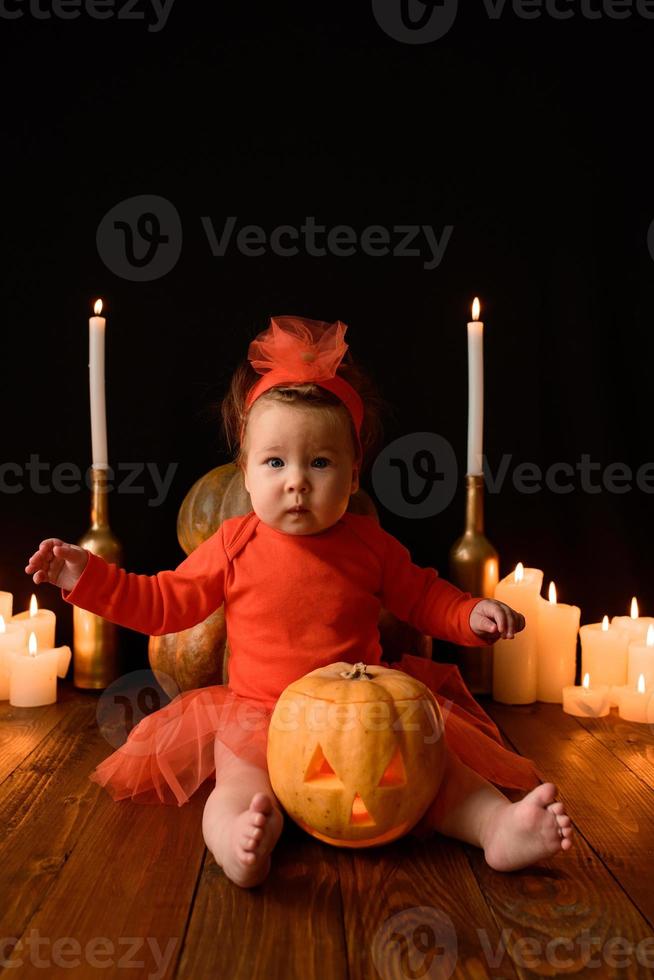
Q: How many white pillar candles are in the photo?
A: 11